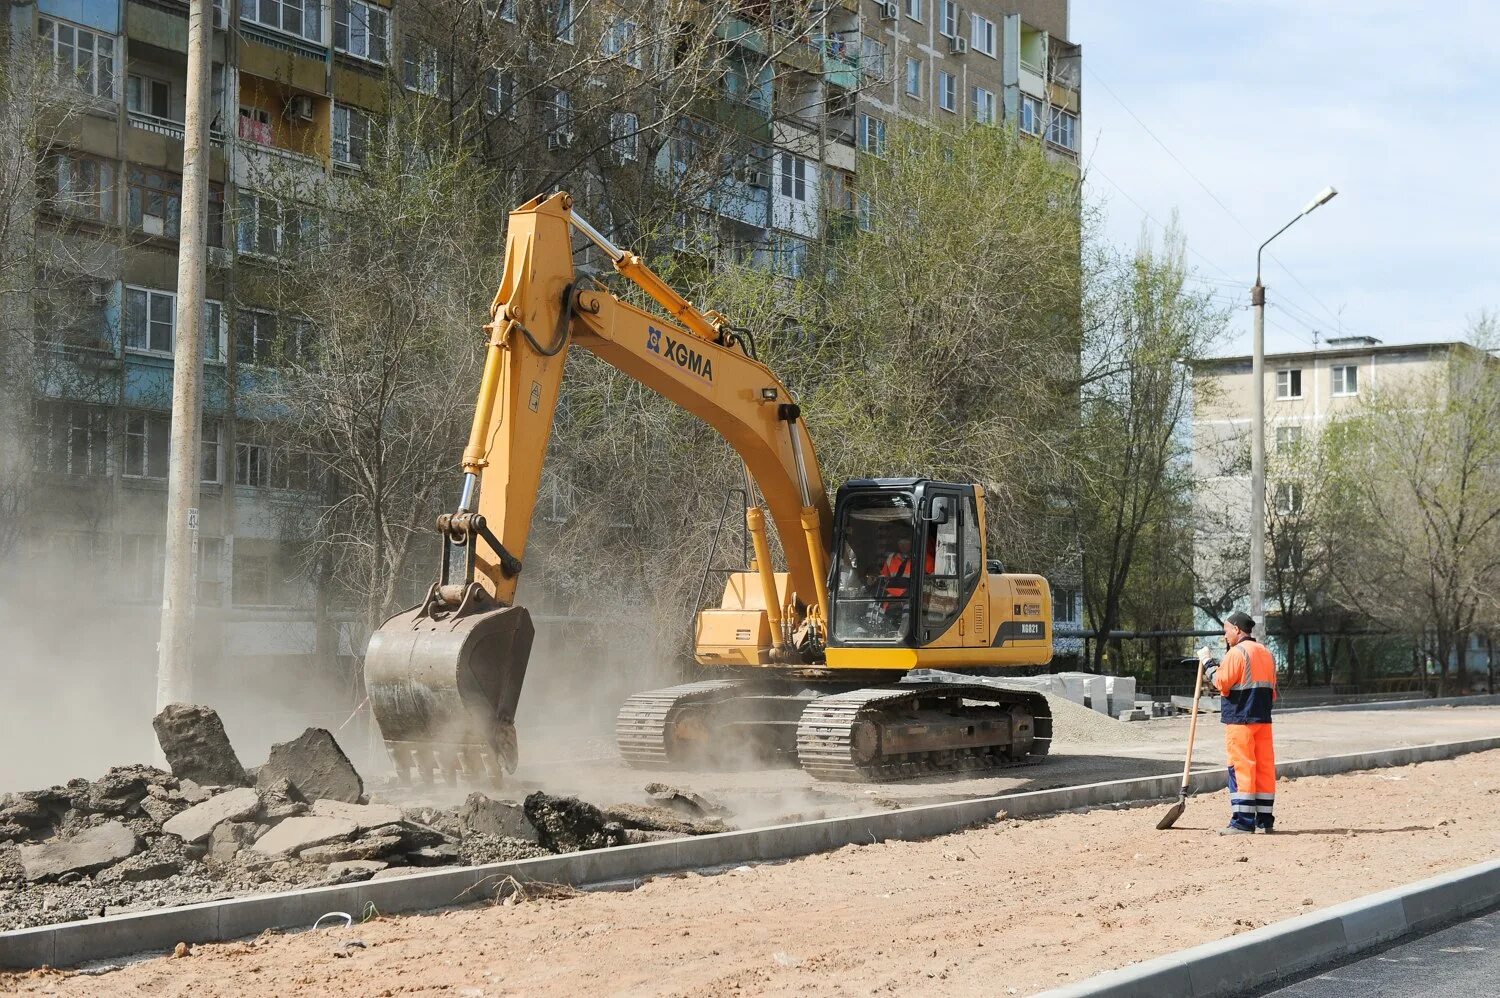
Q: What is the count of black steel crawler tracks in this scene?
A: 2